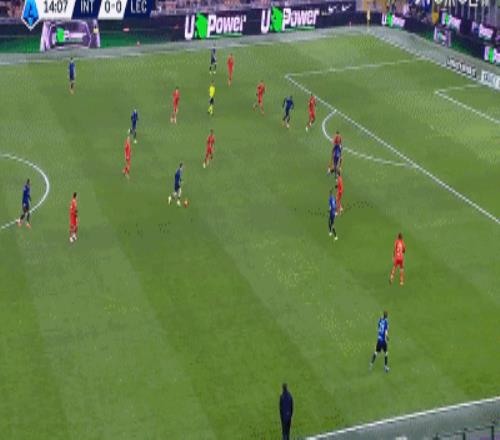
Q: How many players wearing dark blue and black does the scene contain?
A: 9